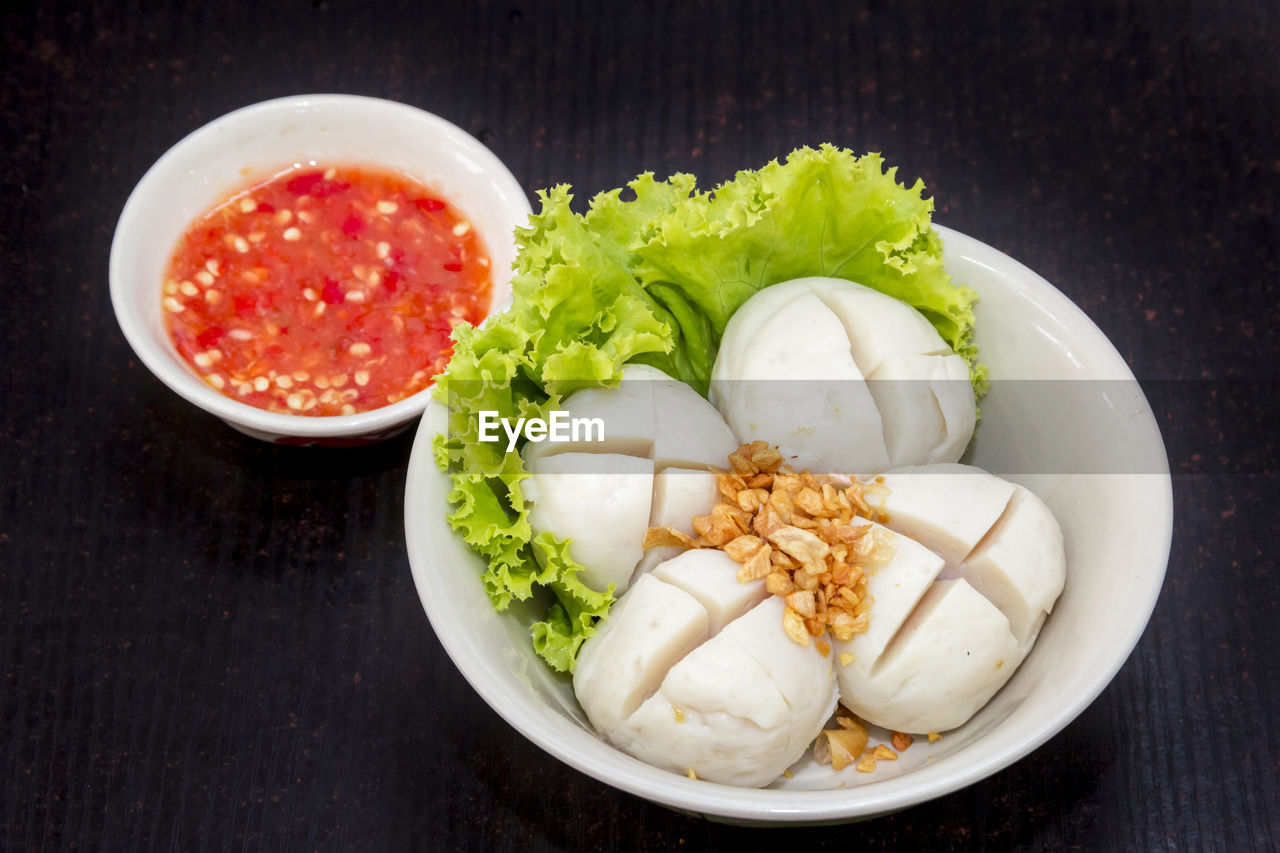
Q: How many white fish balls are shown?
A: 4